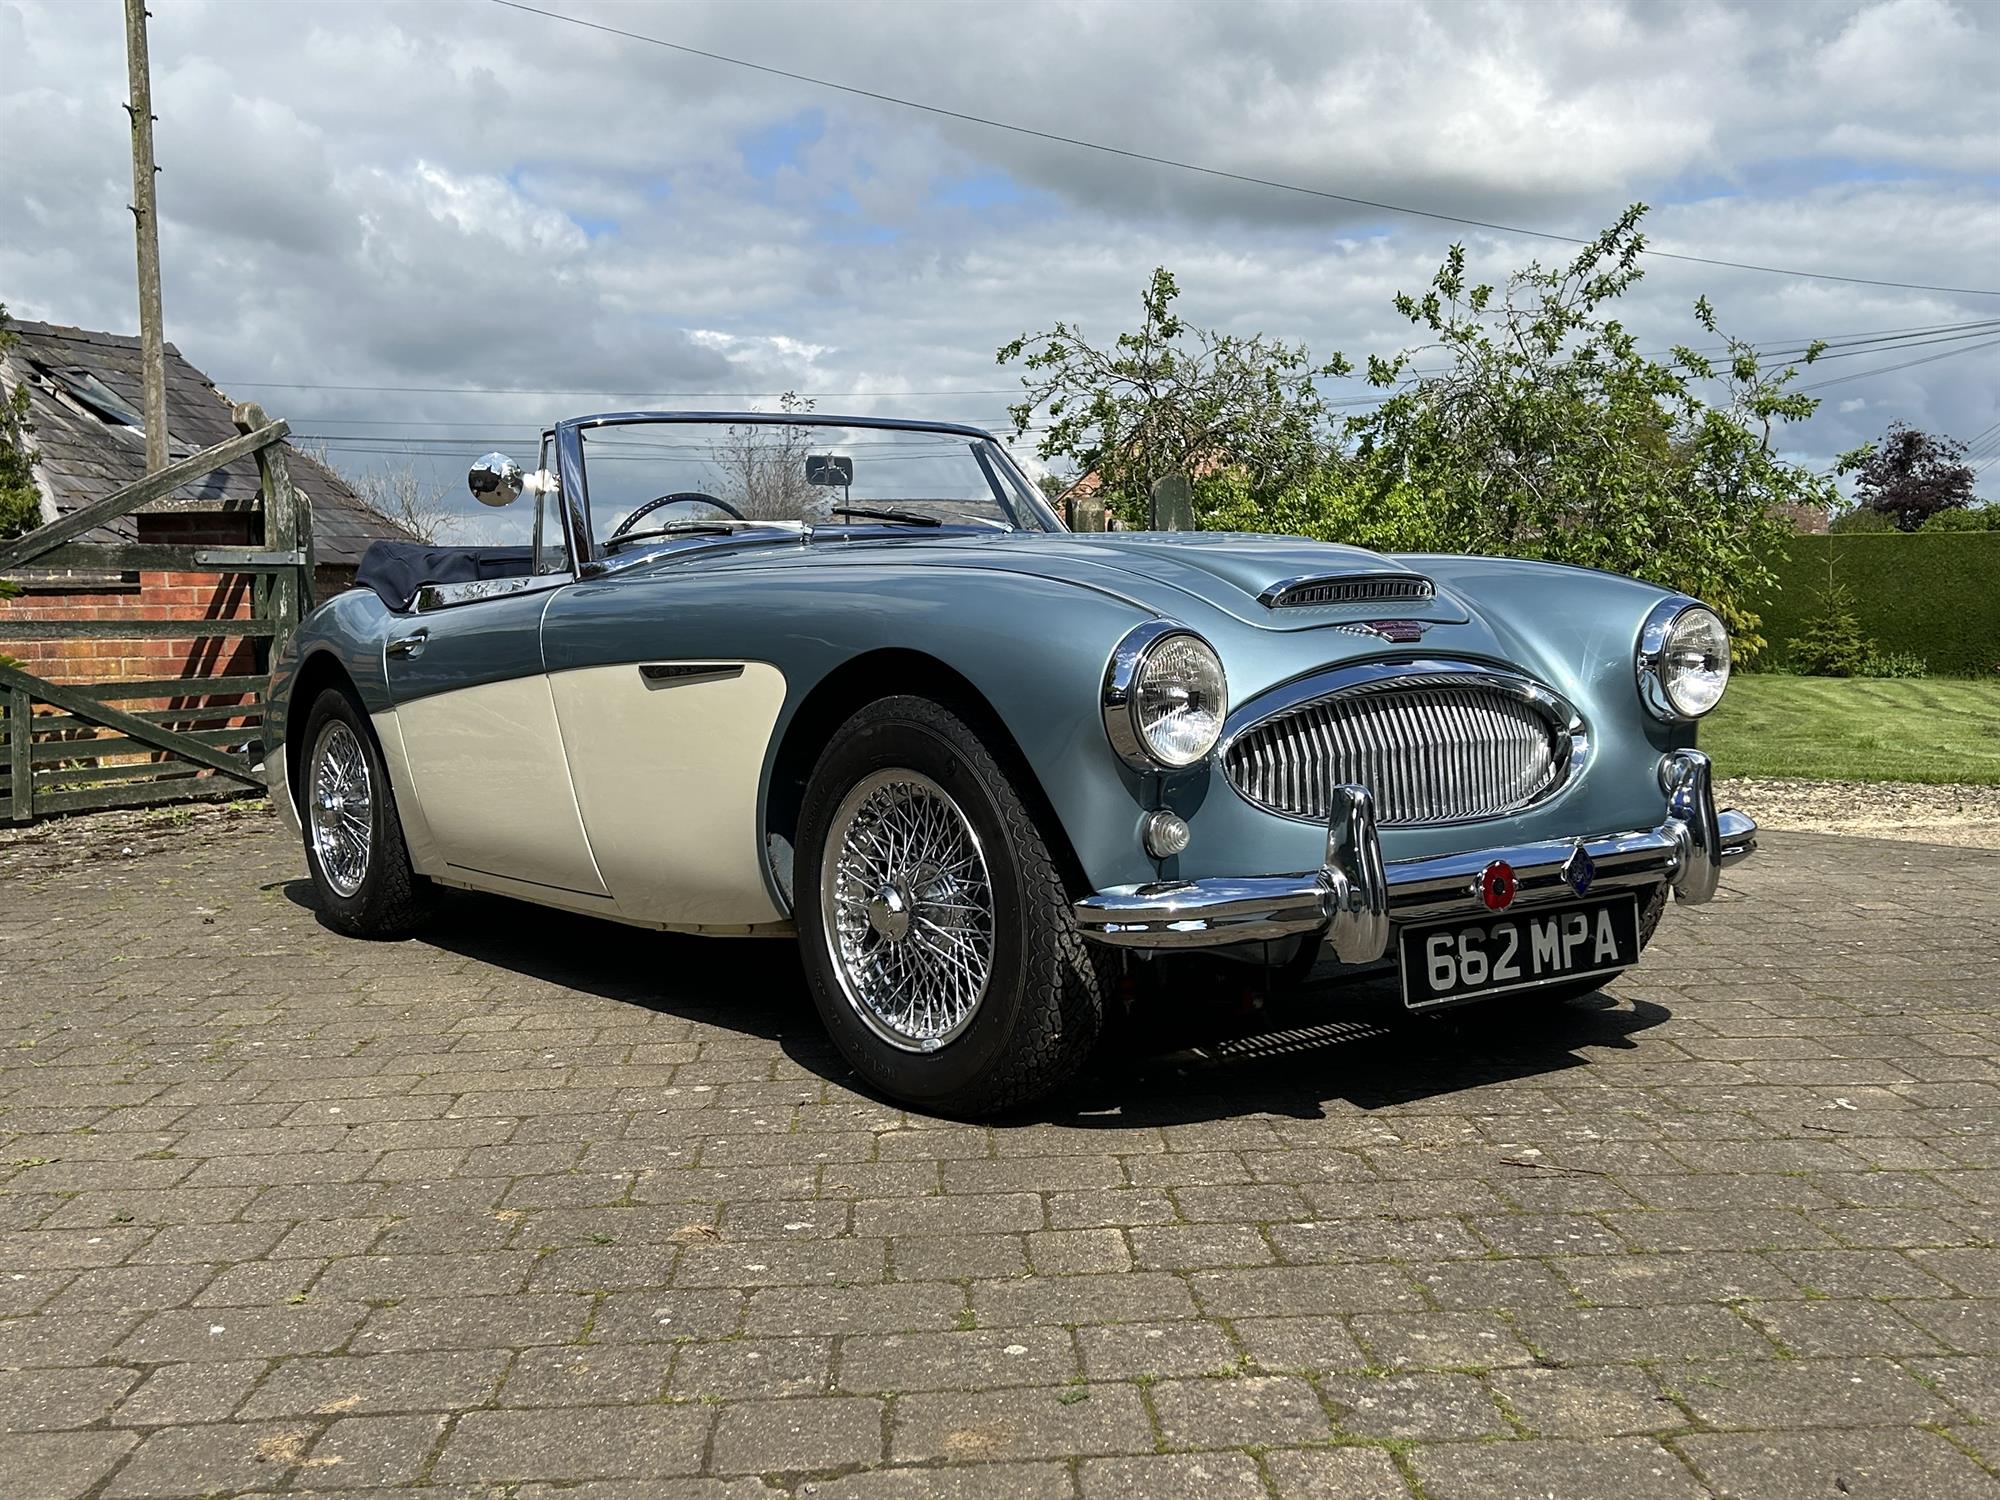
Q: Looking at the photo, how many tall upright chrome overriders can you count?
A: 2